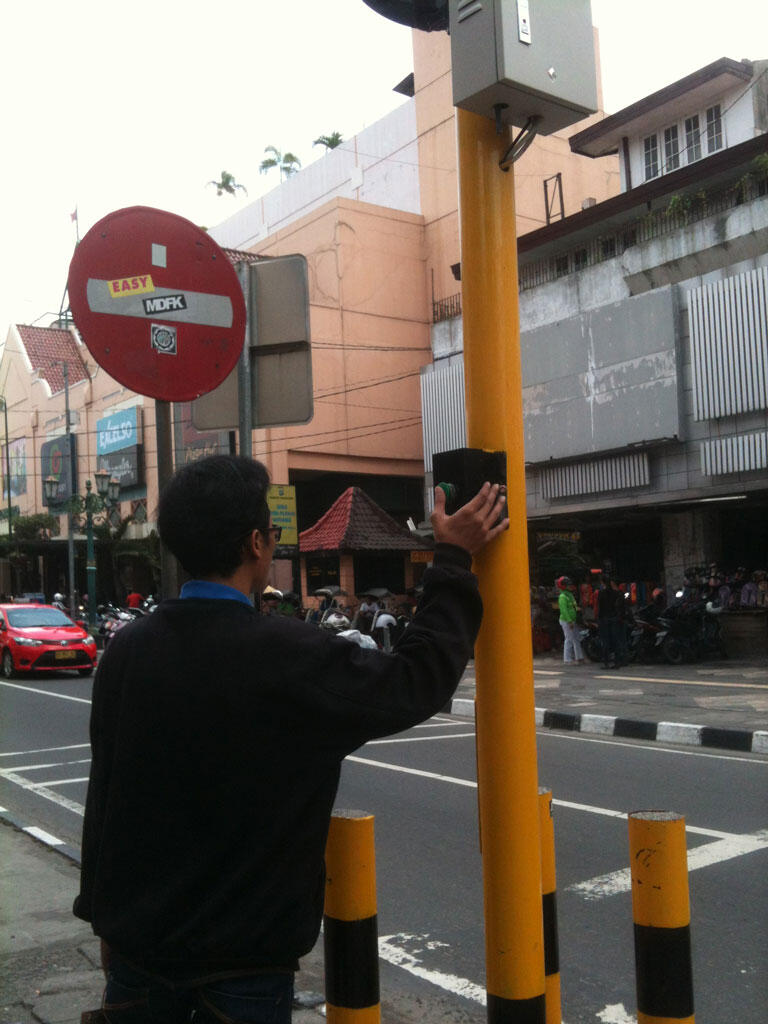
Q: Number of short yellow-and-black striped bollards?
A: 3